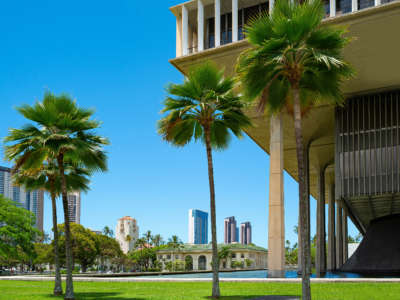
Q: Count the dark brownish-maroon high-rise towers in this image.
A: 2